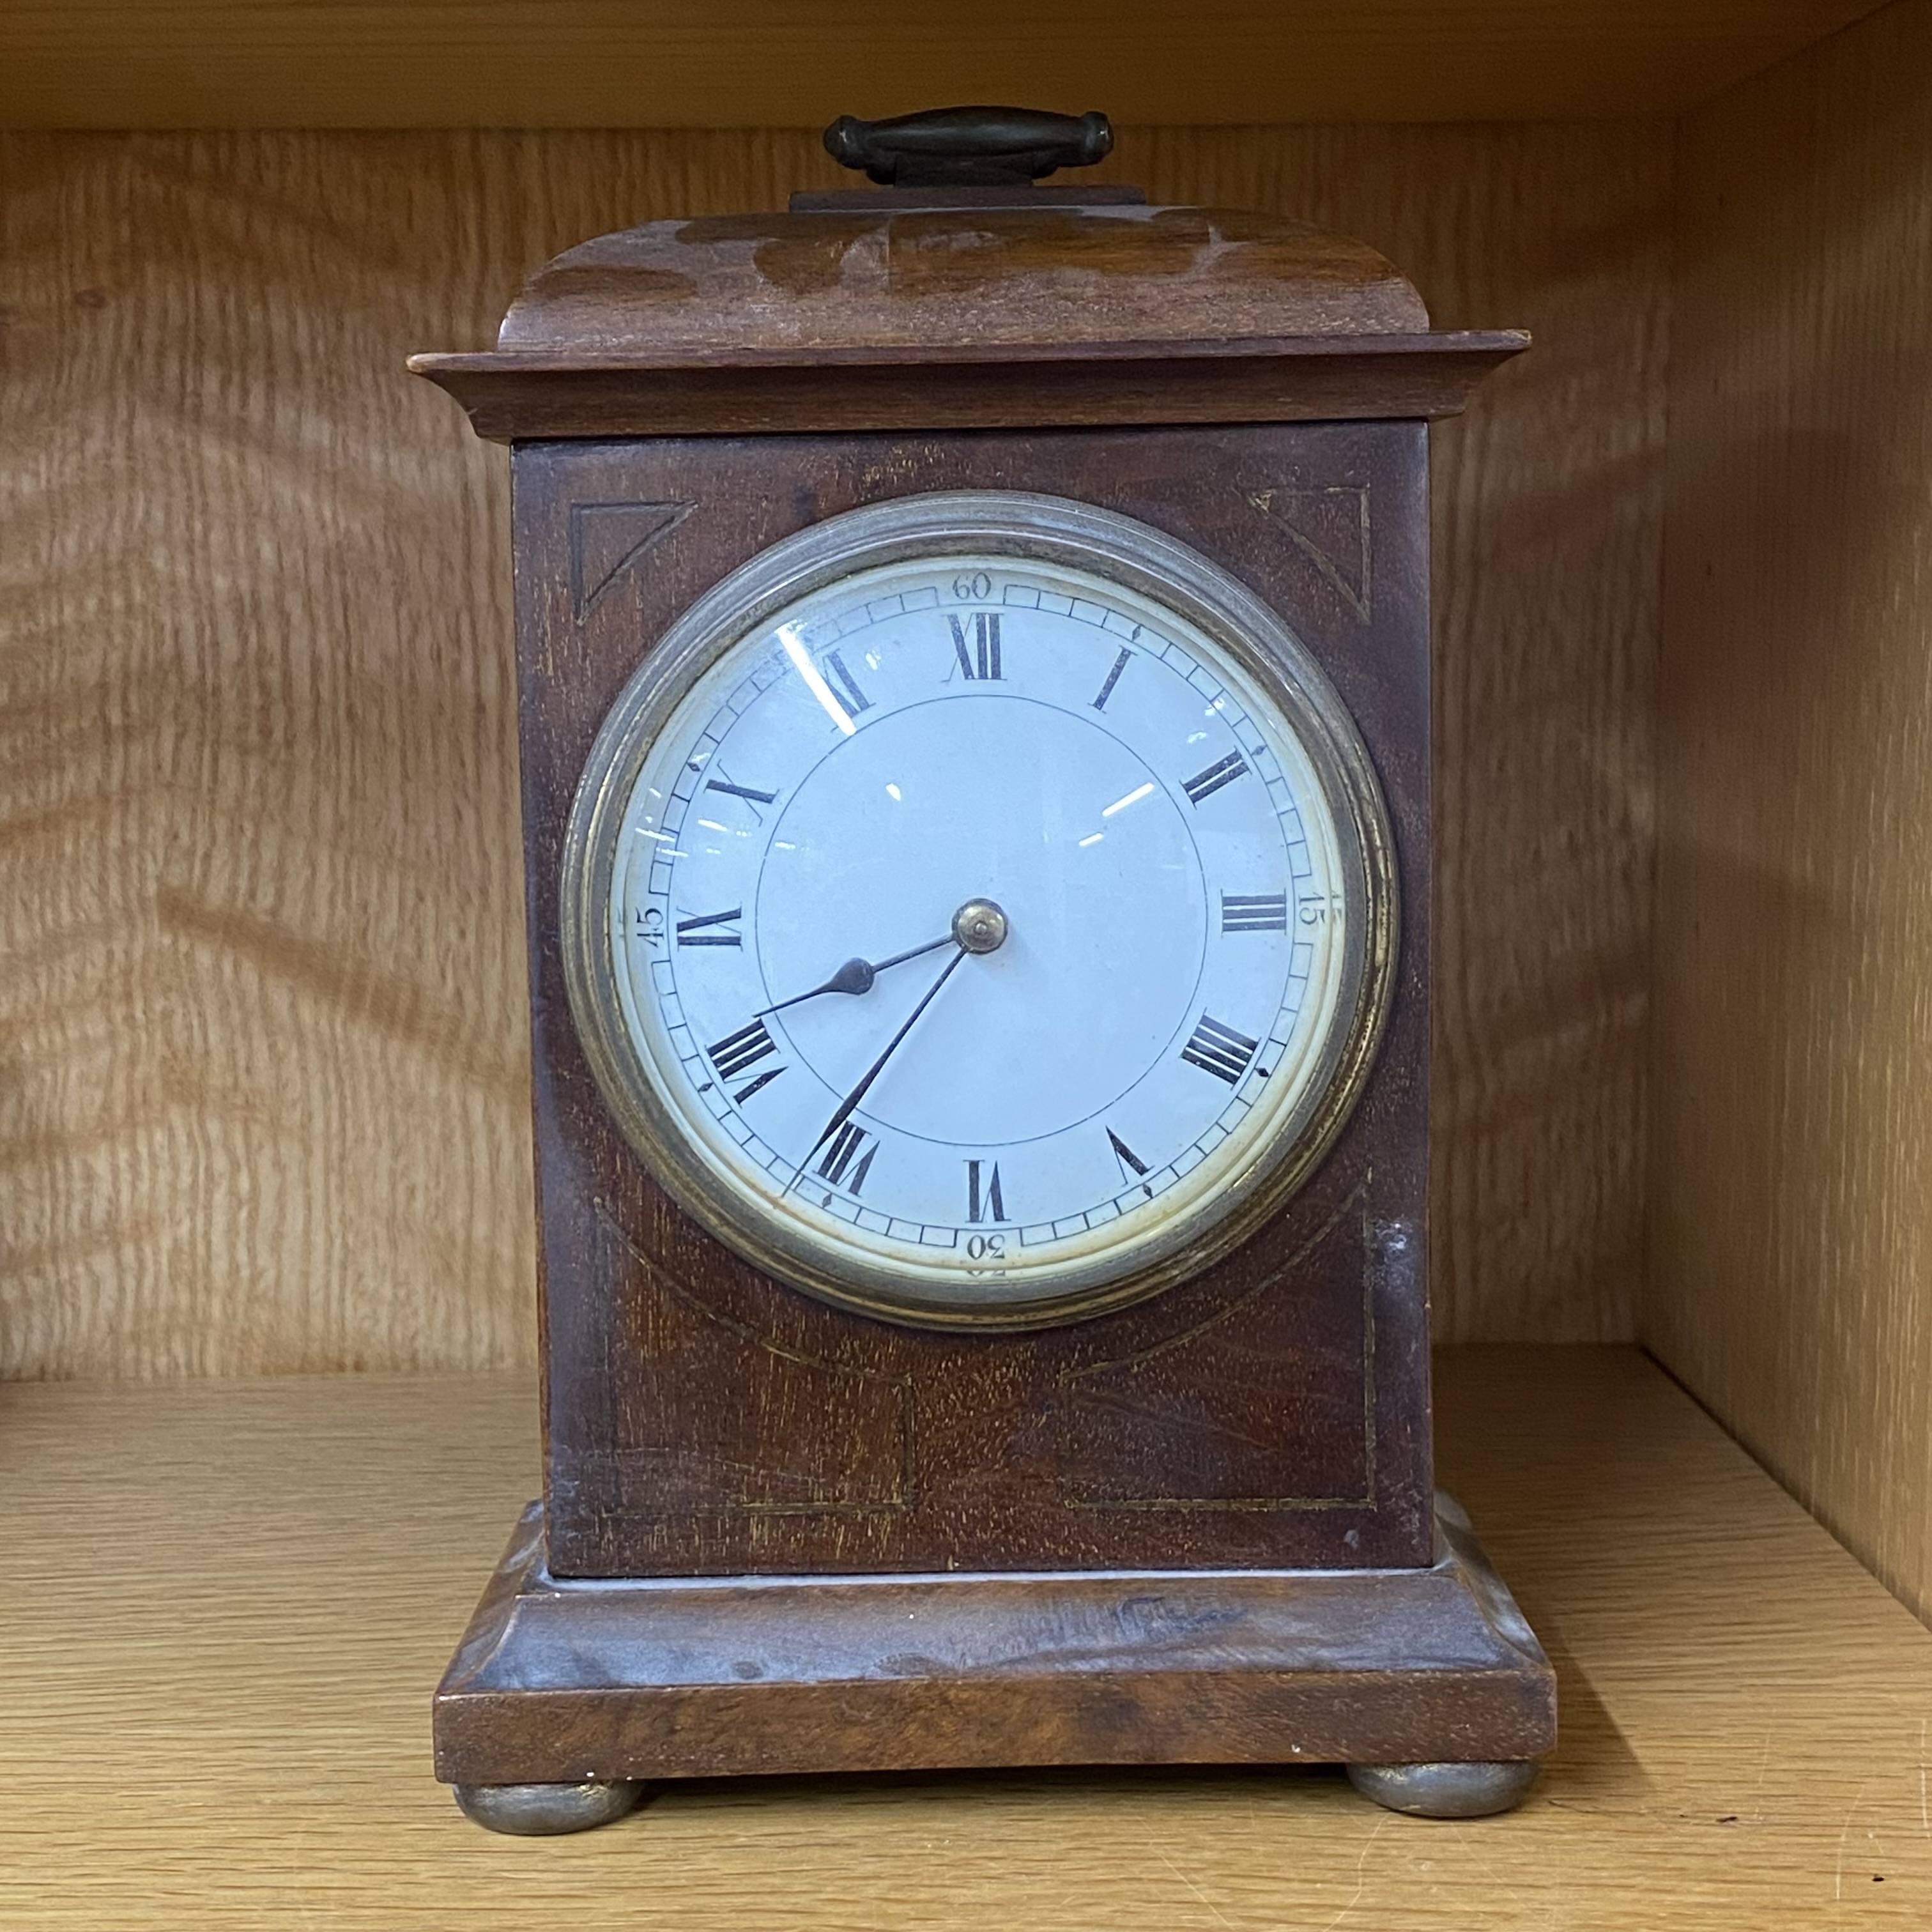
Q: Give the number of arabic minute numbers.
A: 4